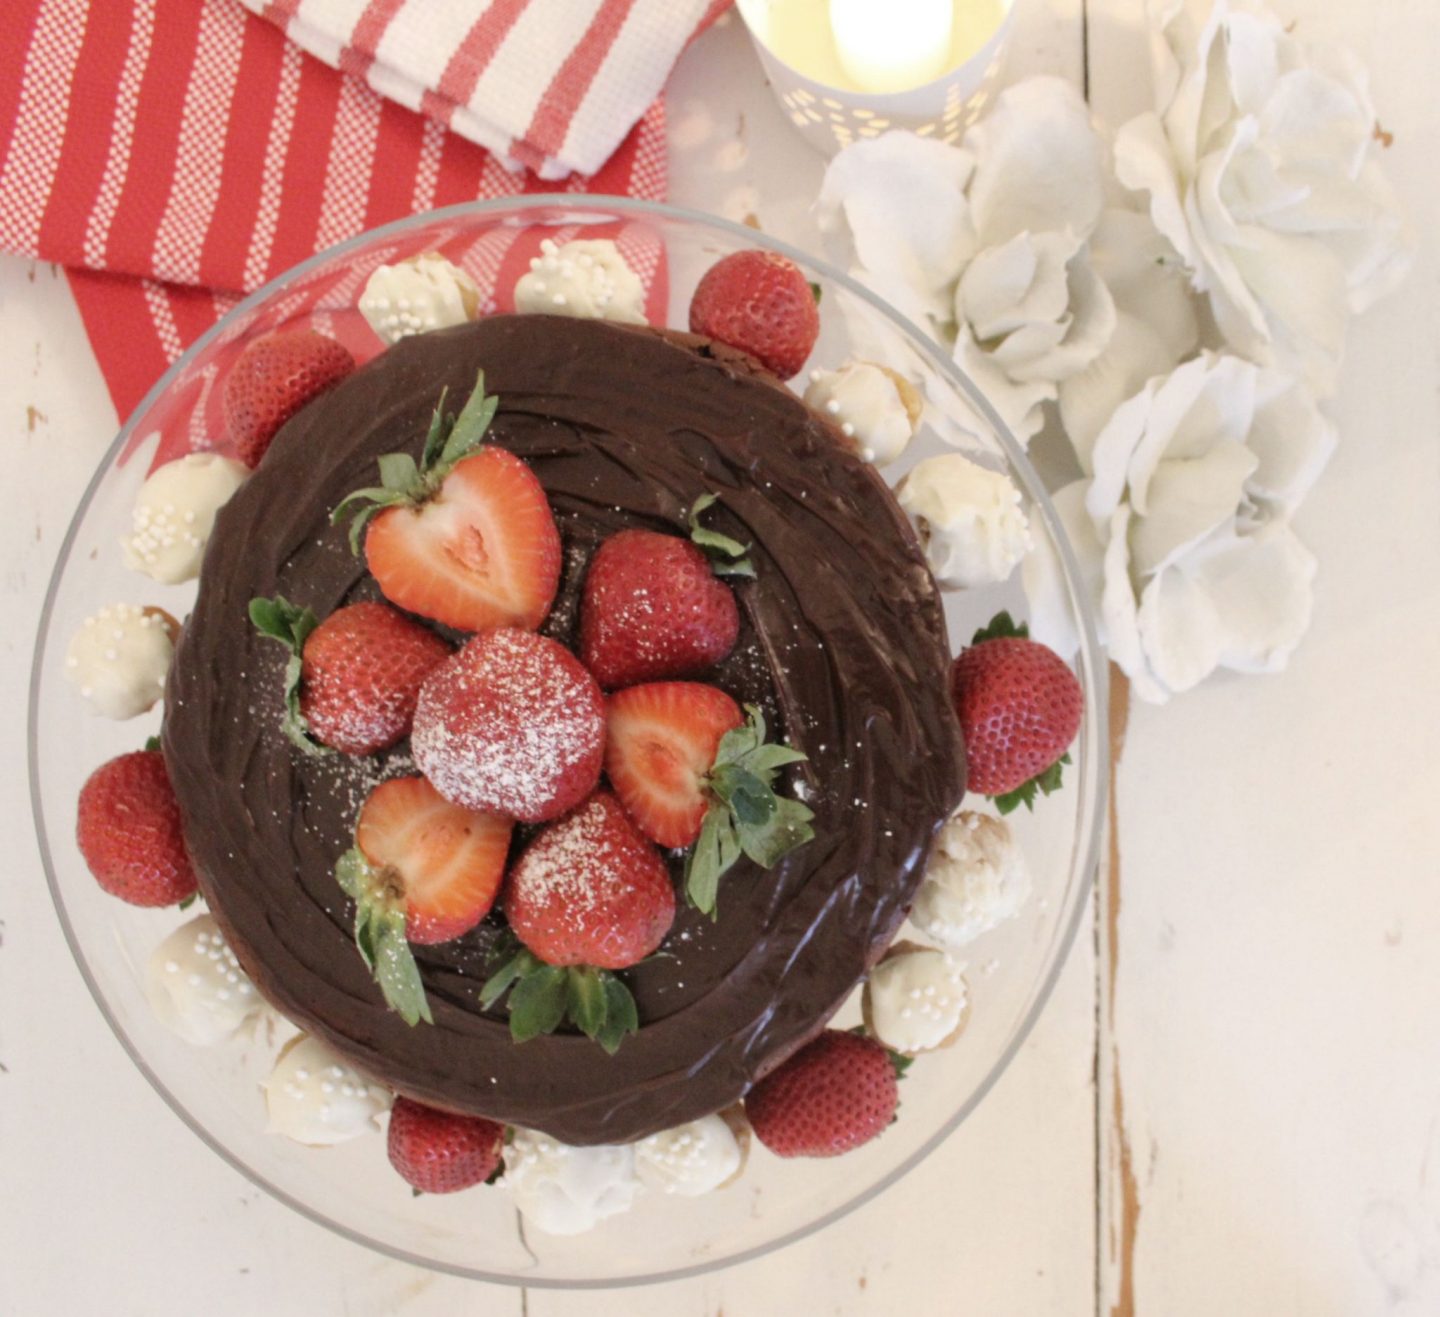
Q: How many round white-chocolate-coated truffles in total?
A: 12